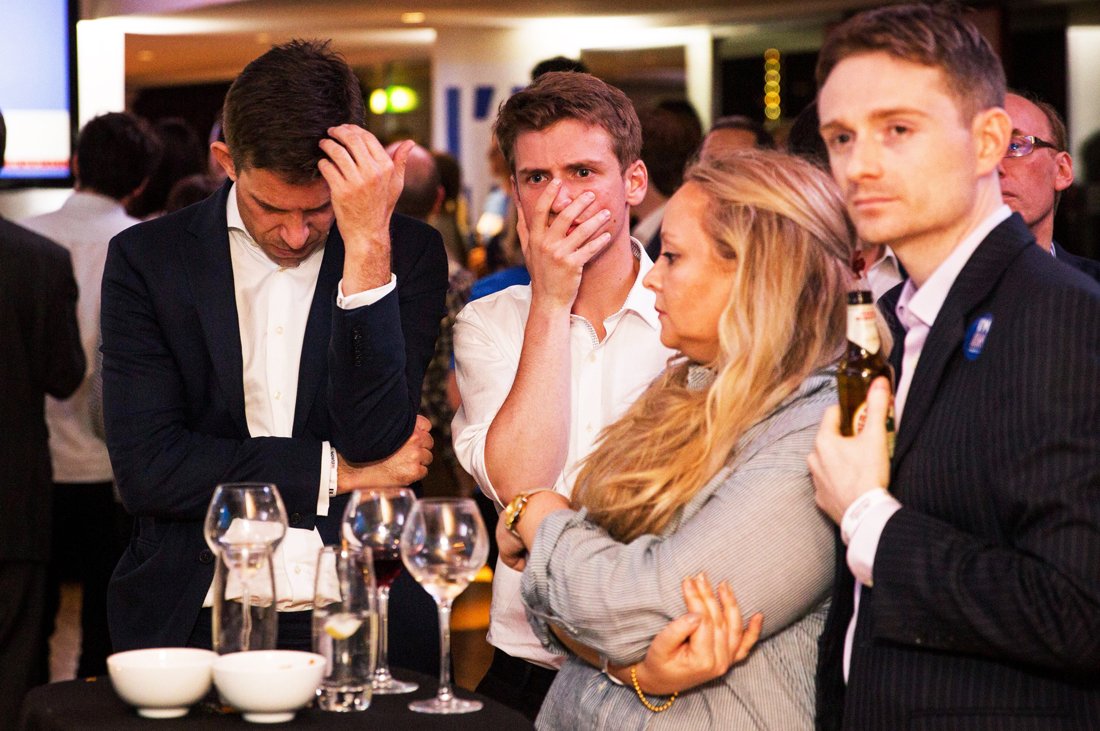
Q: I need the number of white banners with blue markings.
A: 1